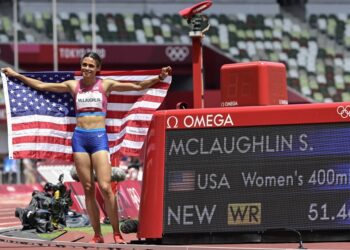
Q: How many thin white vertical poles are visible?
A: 3